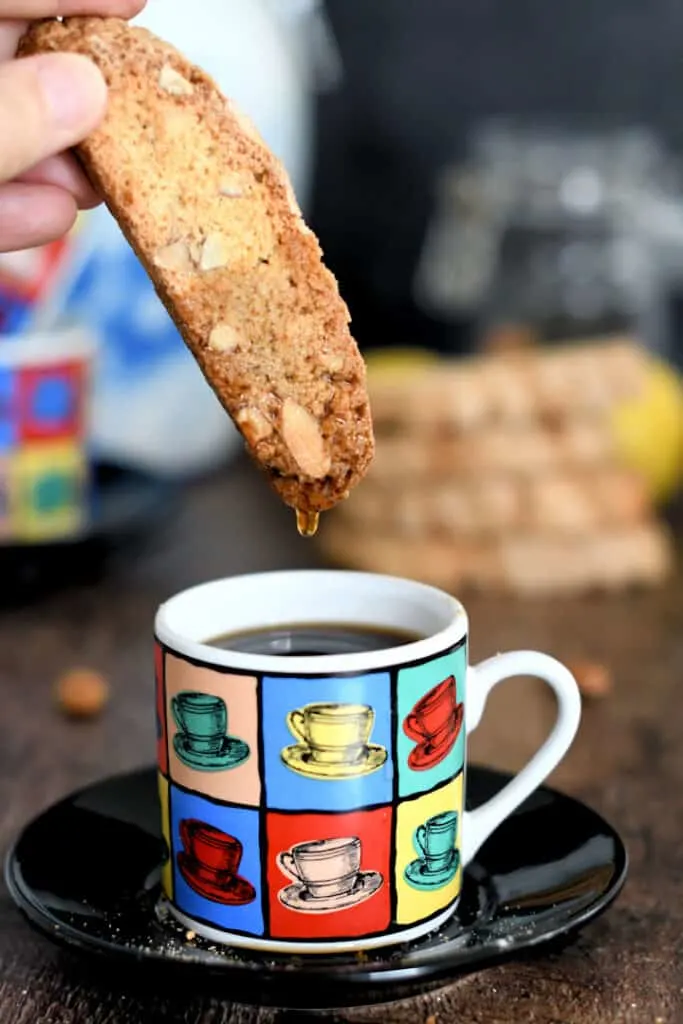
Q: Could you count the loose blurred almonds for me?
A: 2